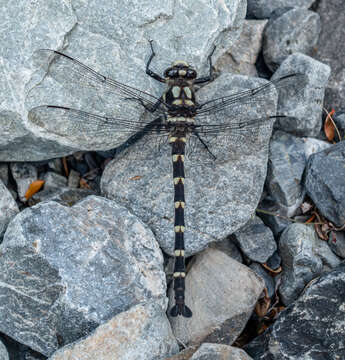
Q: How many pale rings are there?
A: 7